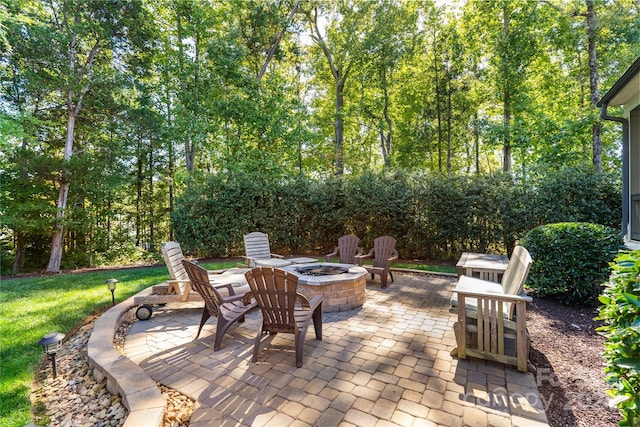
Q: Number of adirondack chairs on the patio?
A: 4